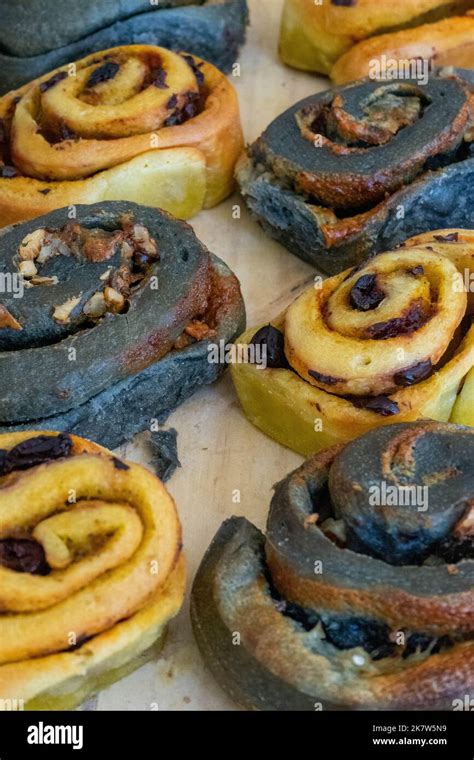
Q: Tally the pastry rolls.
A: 8